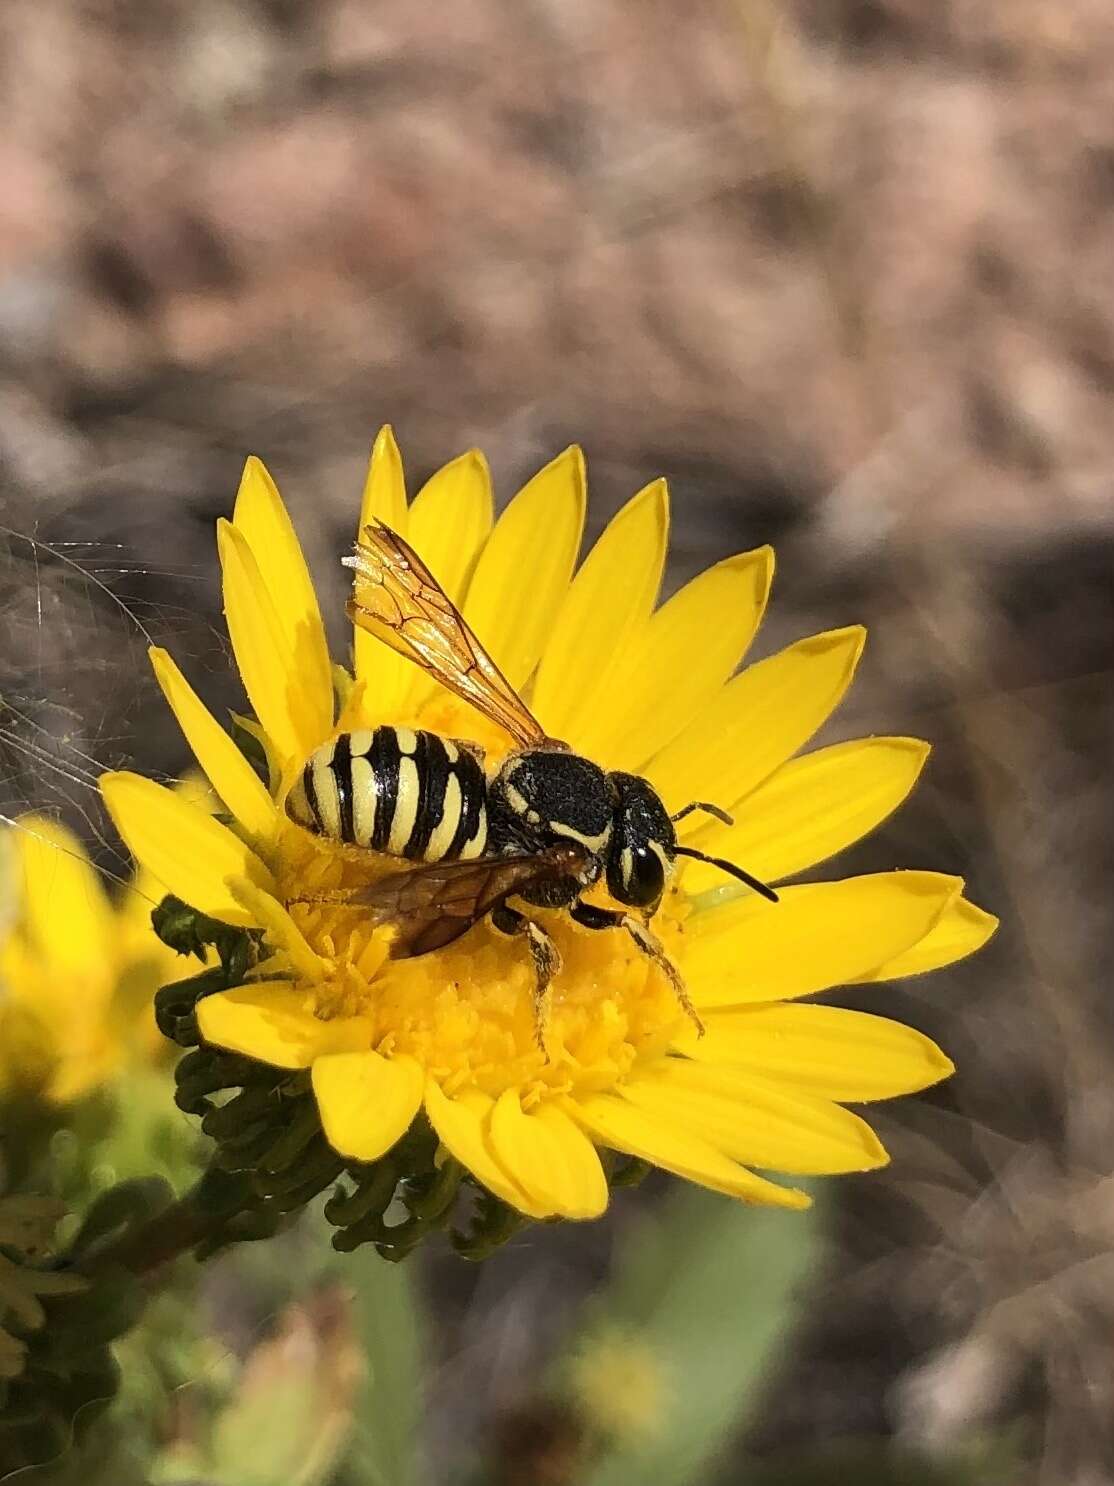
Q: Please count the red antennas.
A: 0